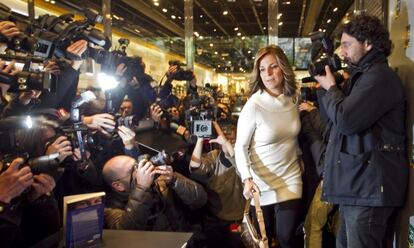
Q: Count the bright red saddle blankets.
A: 0